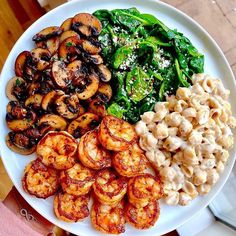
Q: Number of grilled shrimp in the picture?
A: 11